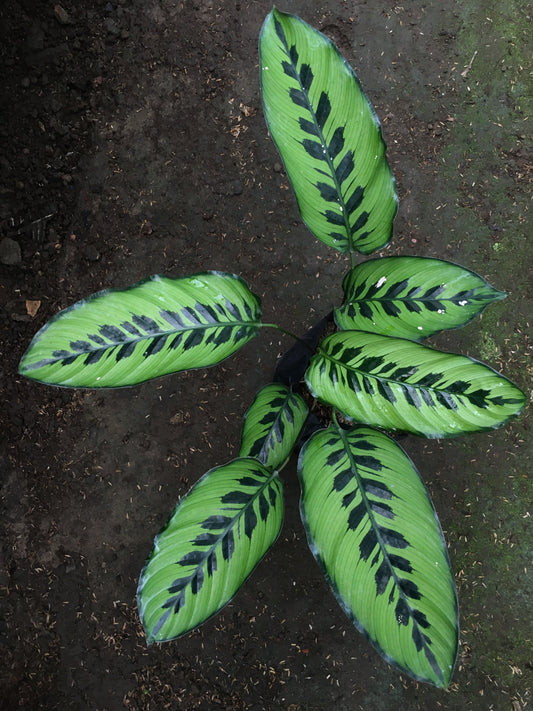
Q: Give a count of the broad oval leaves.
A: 7